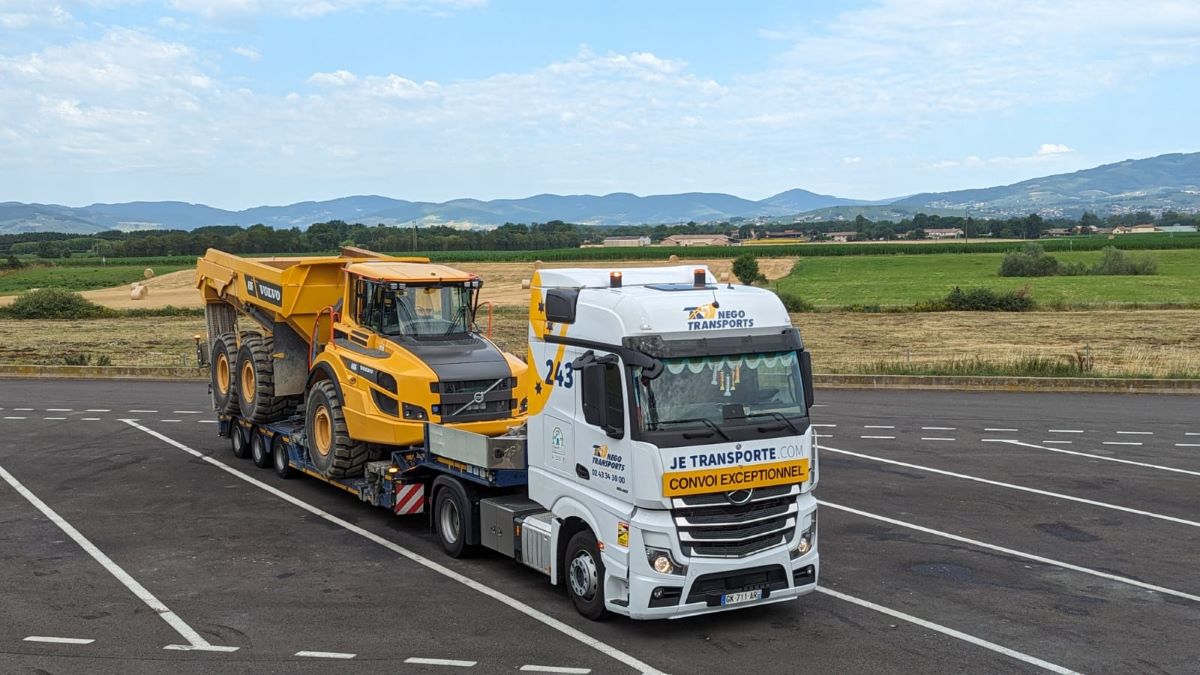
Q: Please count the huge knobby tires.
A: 3